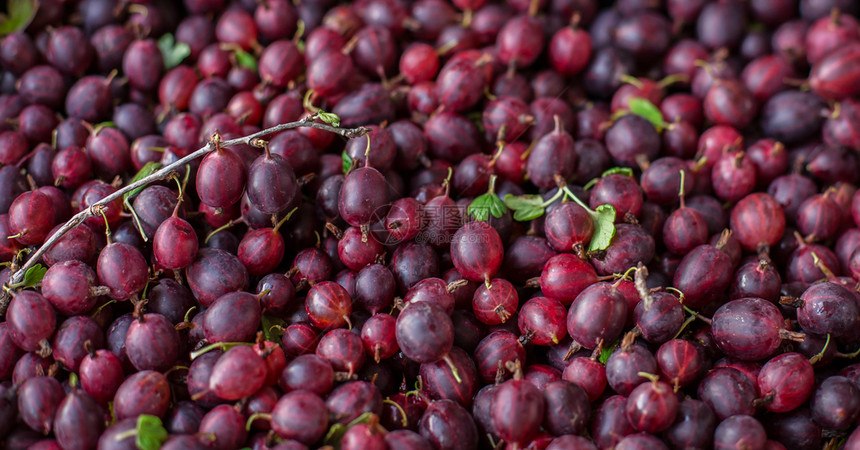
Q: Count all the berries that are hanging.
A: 5